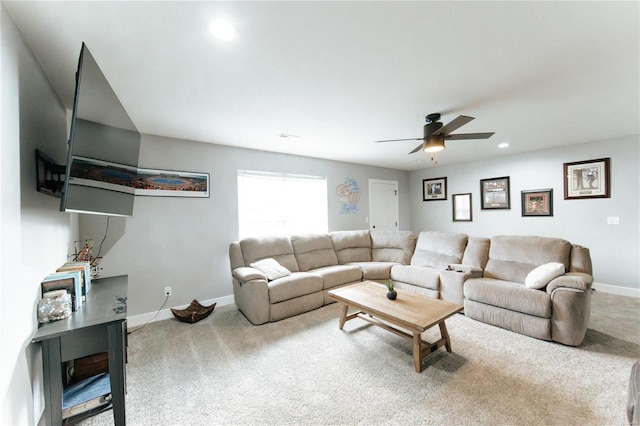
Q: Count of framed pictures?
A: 6